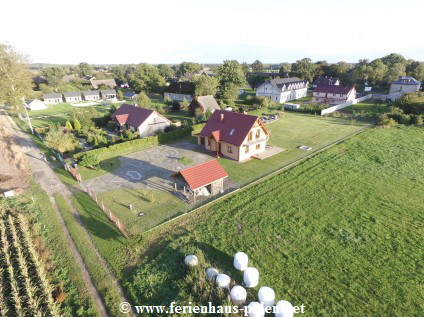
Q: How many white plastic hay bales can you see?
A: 9